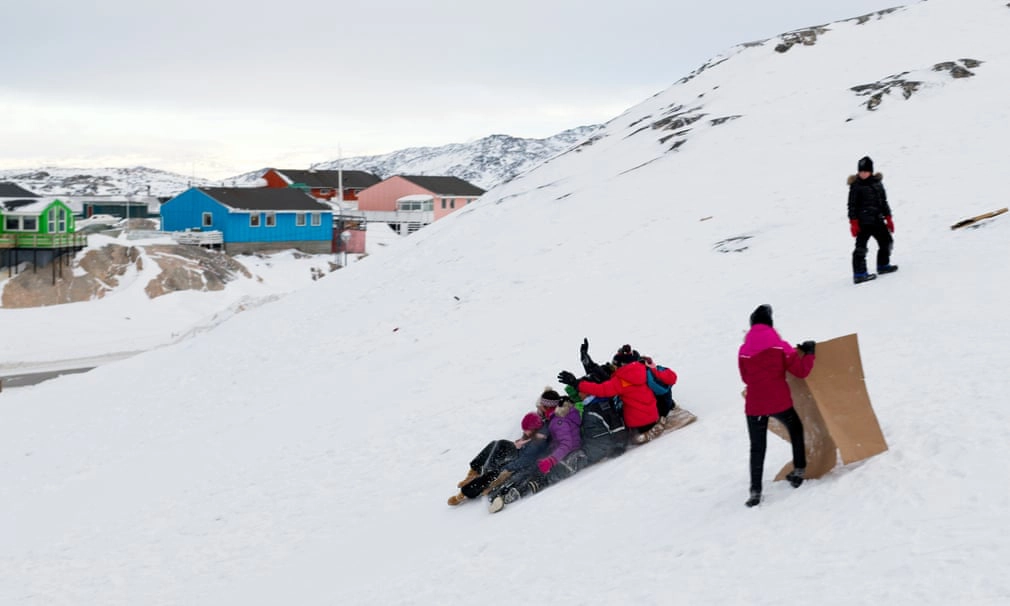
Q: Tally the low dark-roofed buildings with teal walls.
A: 1